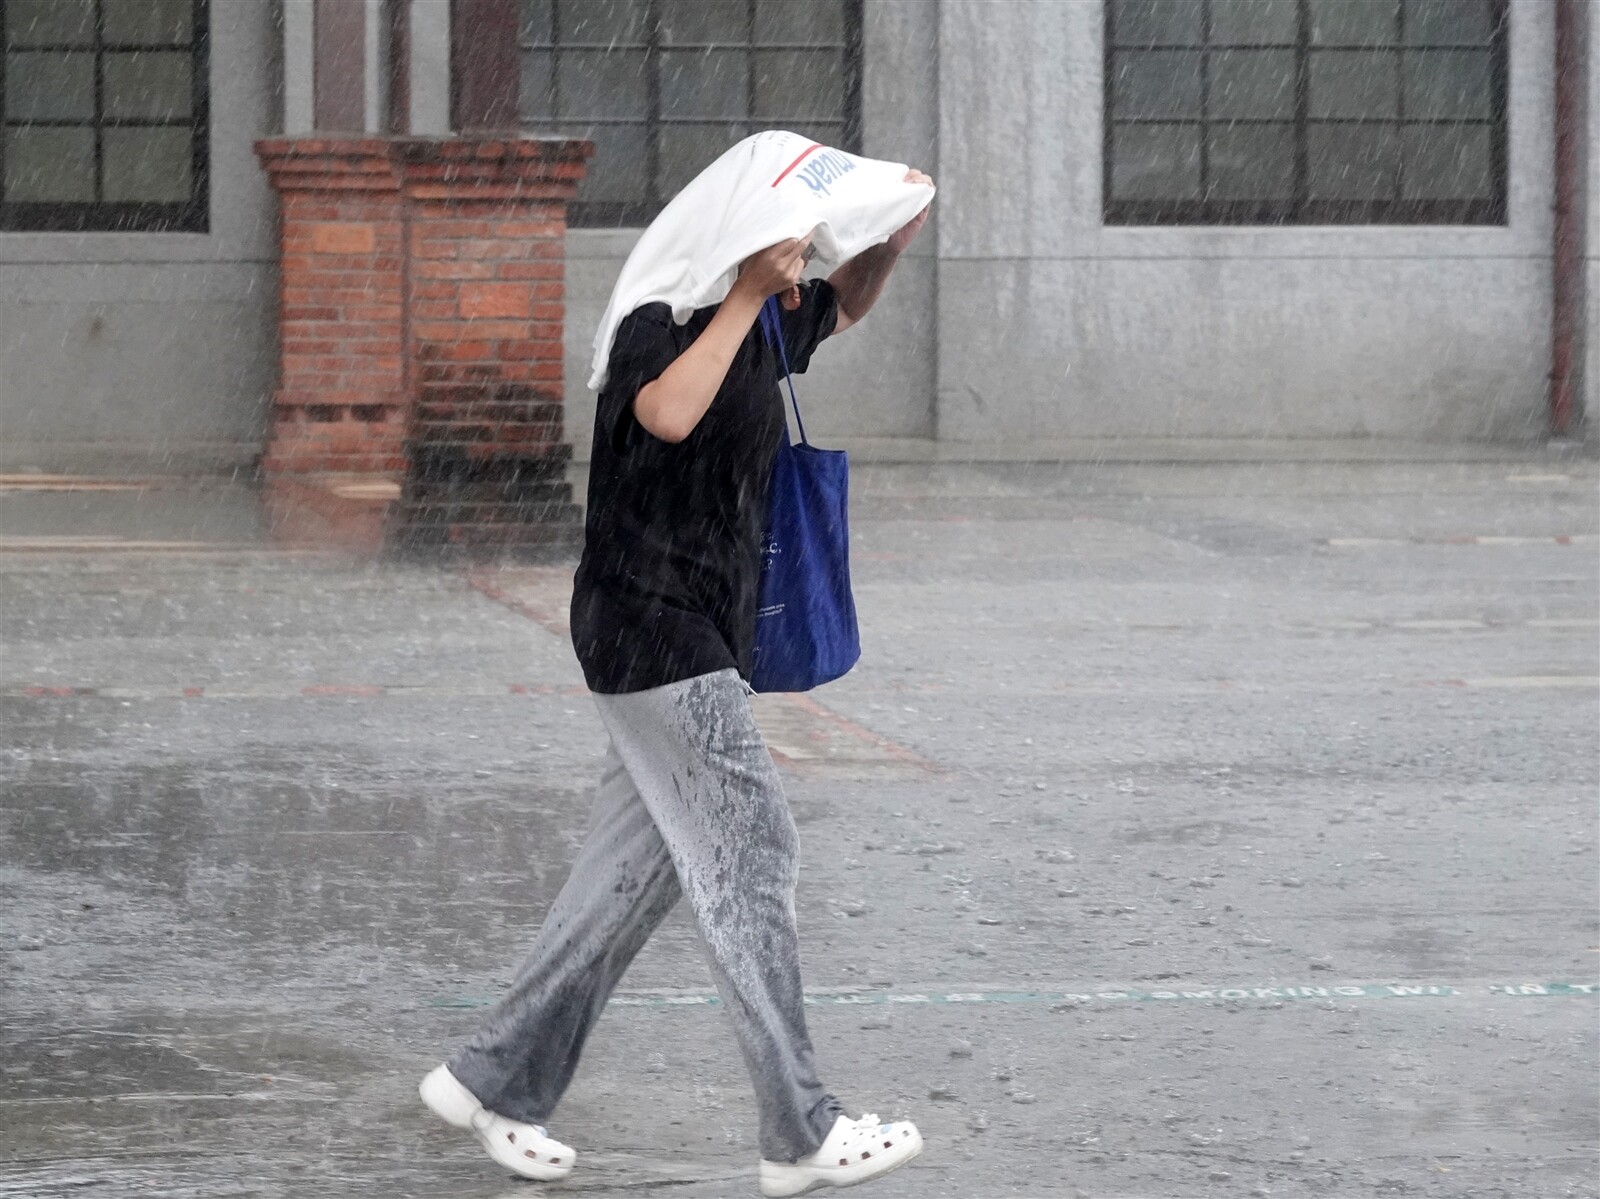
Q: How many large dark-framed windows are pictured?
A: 3